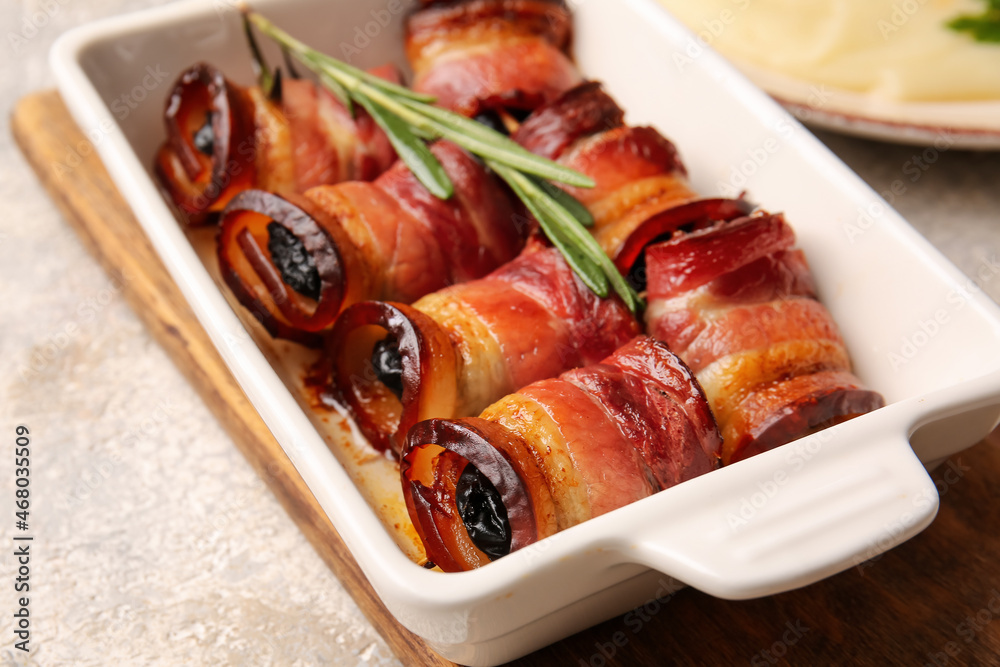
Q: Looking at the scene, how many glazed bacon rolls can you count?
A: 7